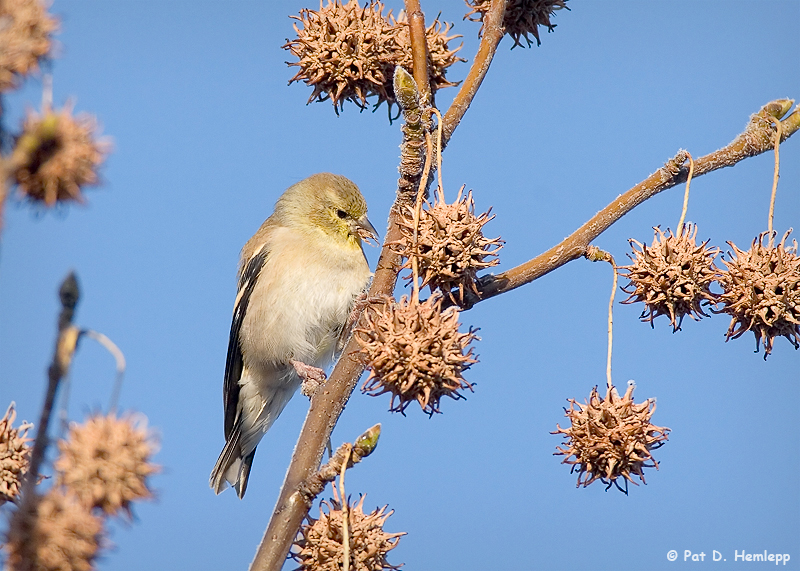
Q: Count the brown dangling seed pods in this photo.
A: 14